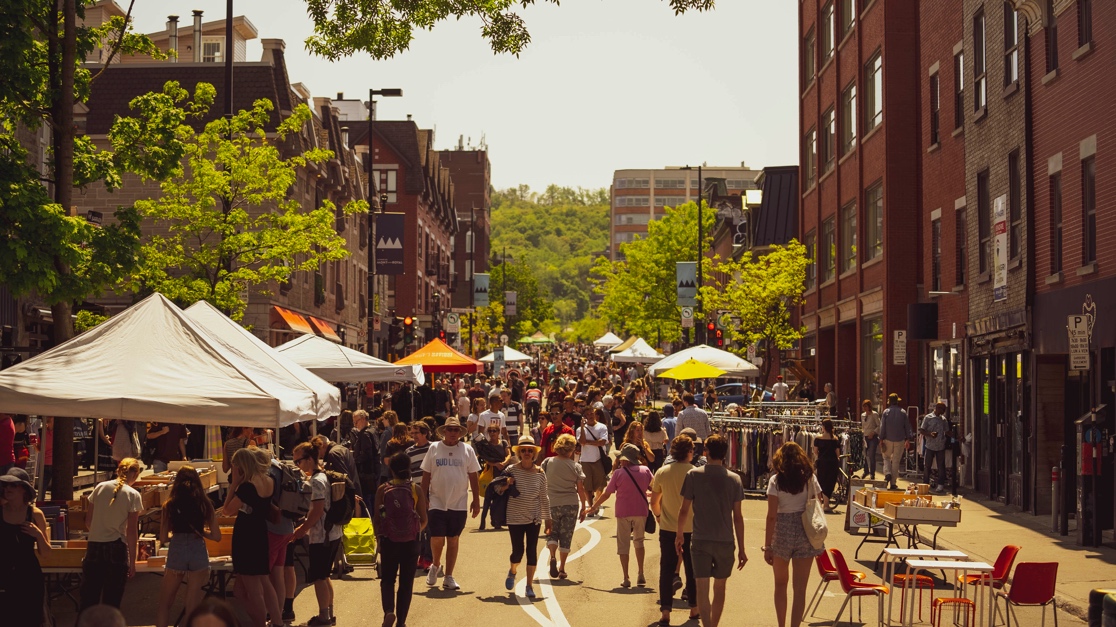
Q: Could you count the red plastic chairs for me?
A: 4